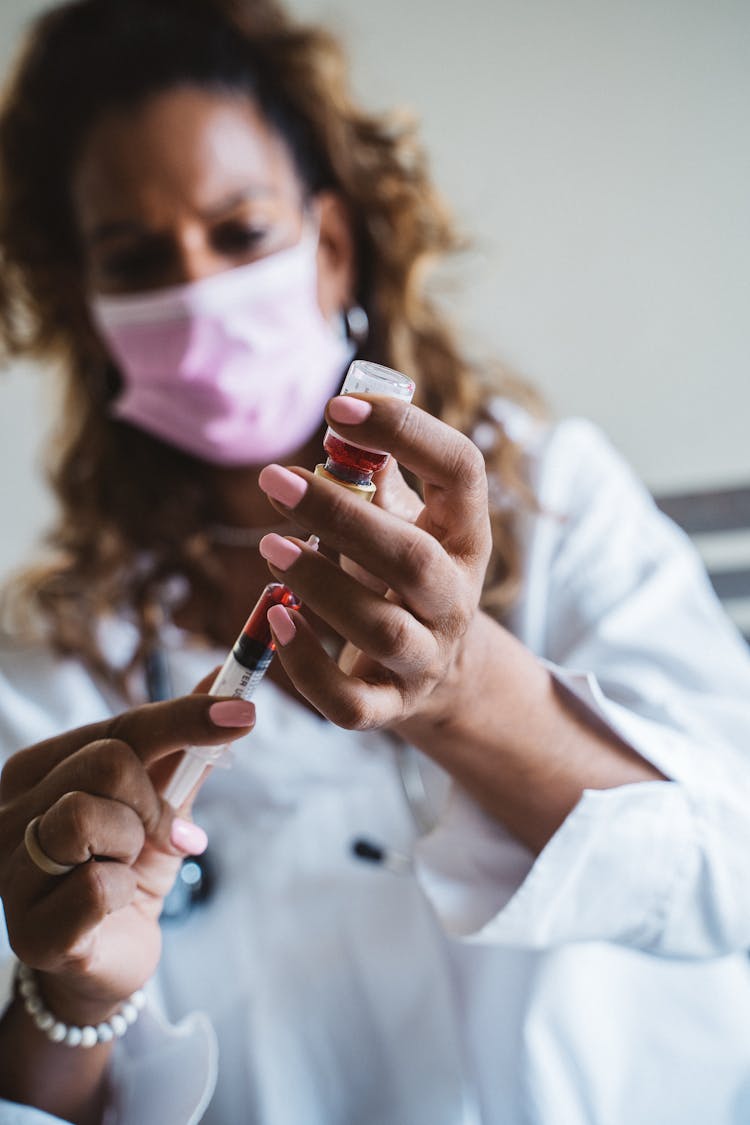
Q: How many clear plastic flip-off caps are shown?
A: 0